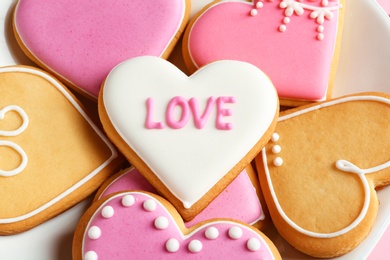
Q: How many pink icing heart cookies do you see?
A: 4